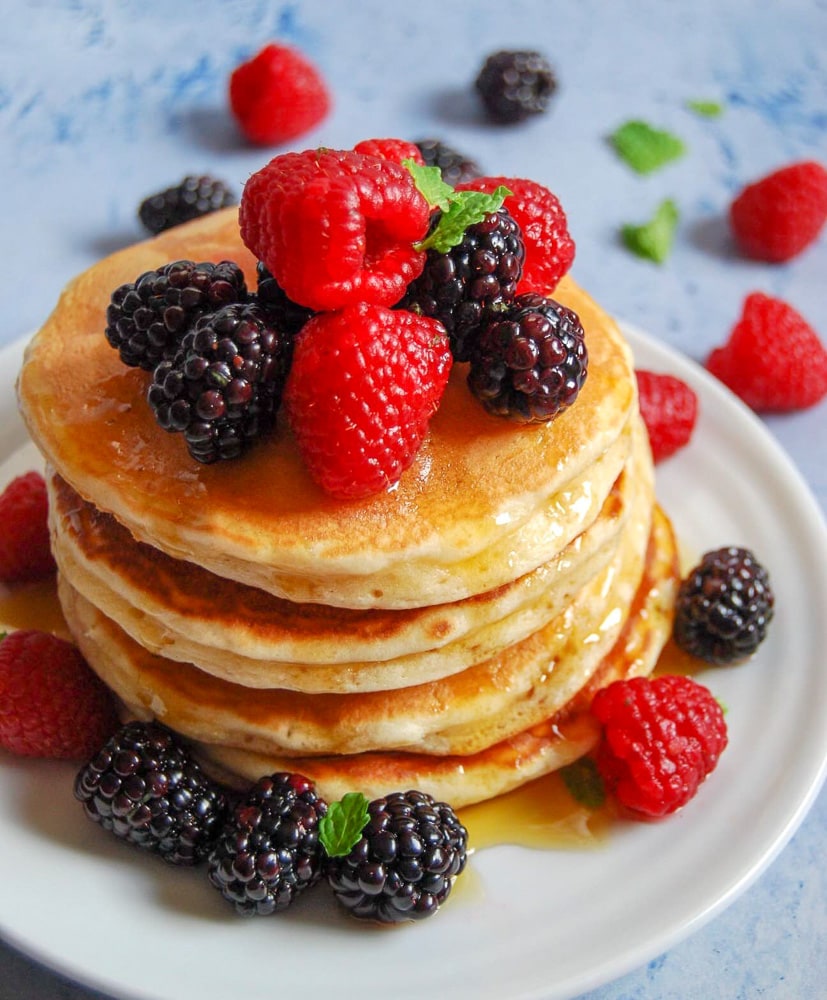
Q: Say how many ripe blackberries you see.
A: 12